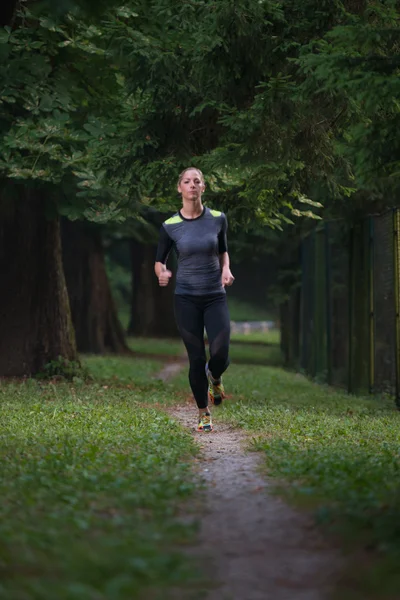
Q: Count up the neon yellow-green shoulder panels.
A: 2